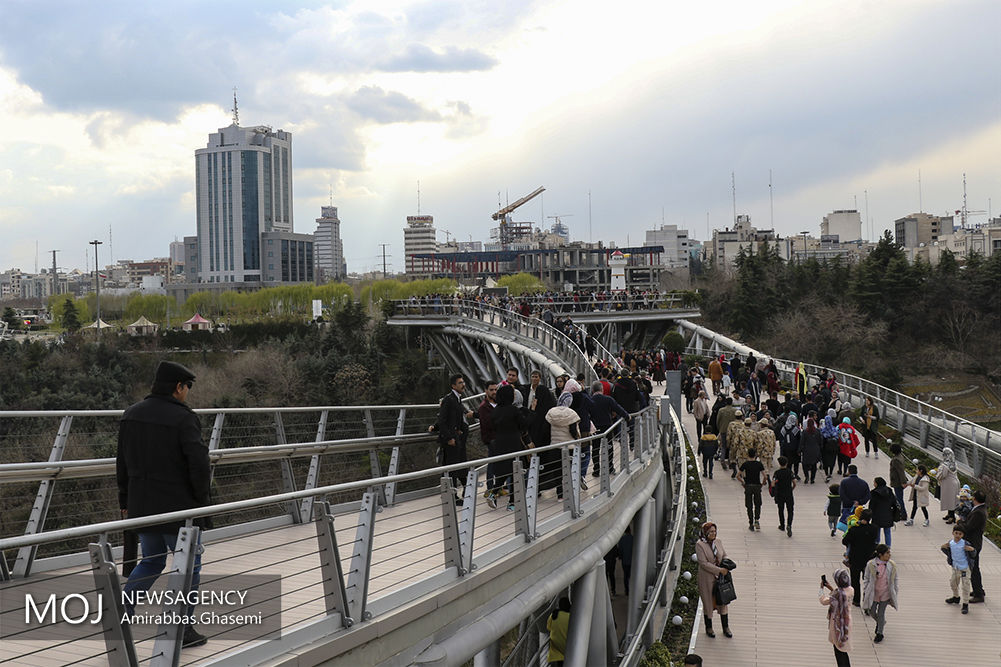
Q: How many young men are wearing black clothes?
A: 2